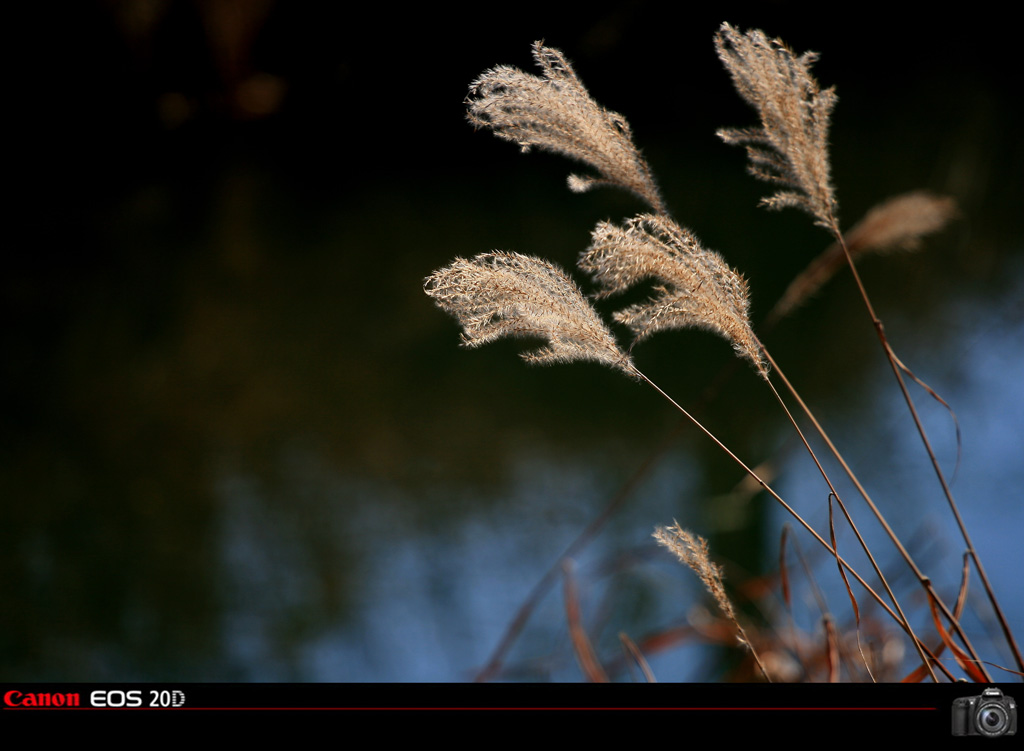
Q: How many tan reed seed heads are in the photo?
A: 6